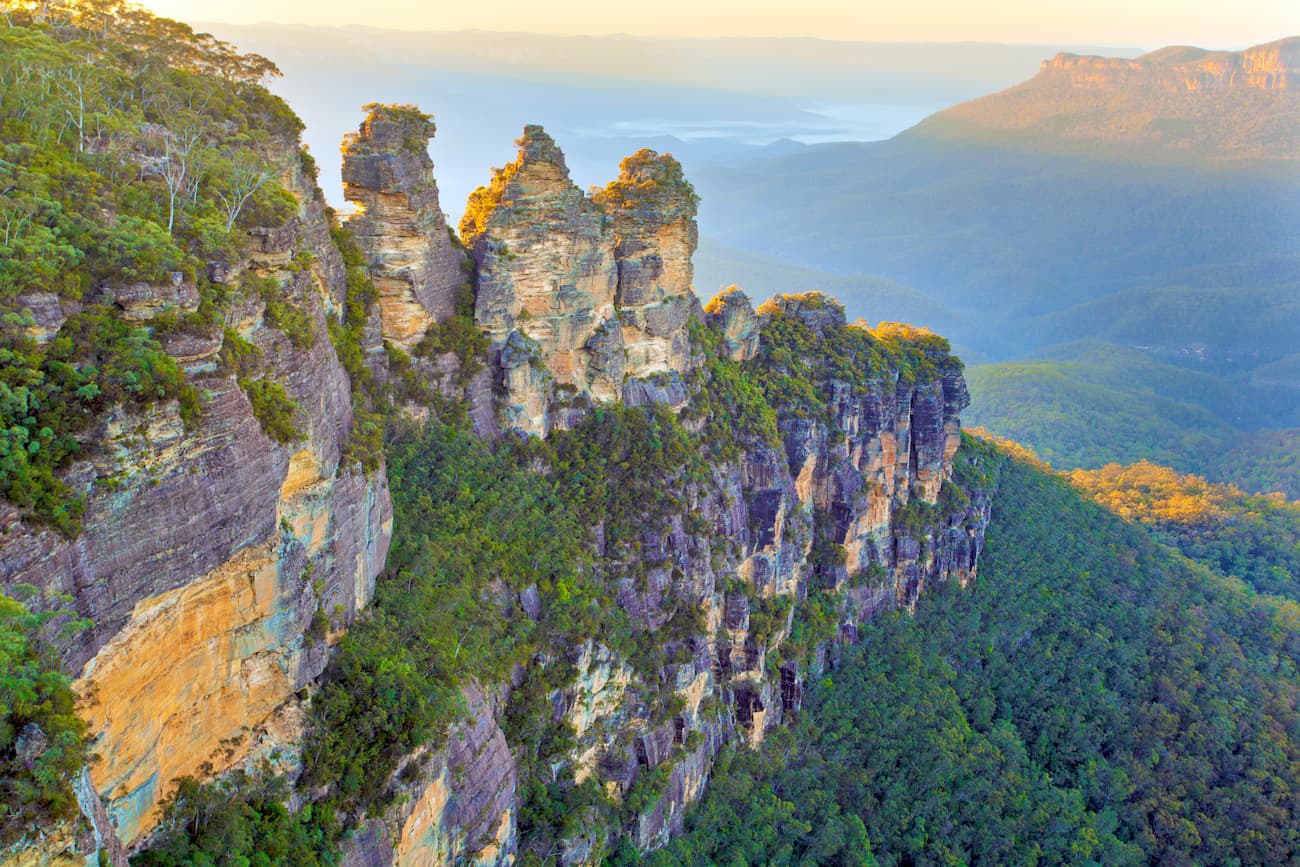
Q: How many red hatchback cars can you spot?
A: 0